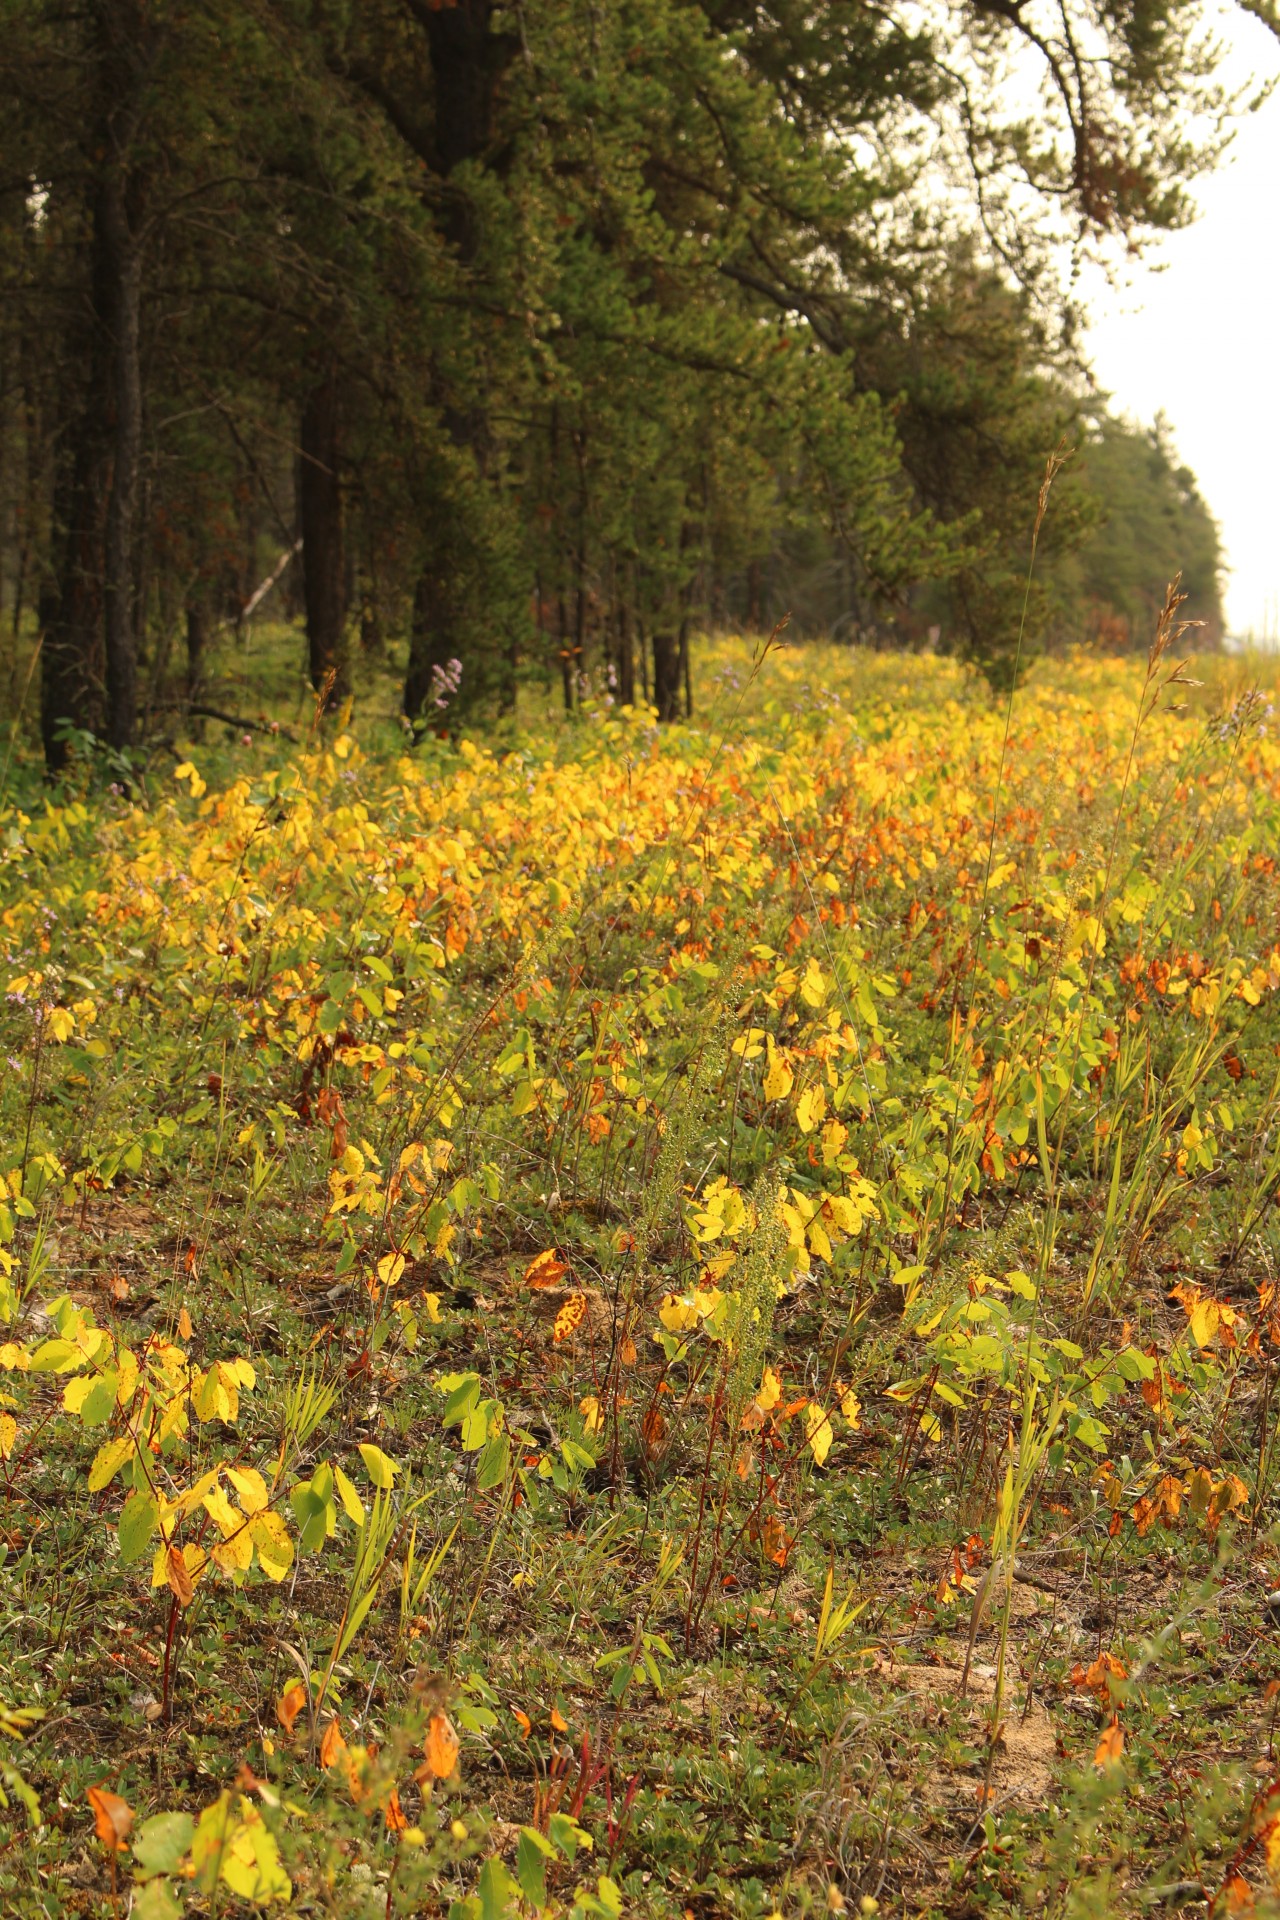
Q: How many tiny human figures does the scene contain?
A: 0